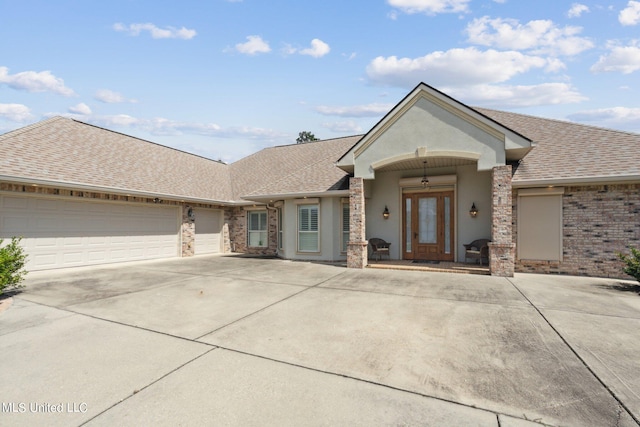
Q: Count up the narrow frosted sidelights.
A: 2